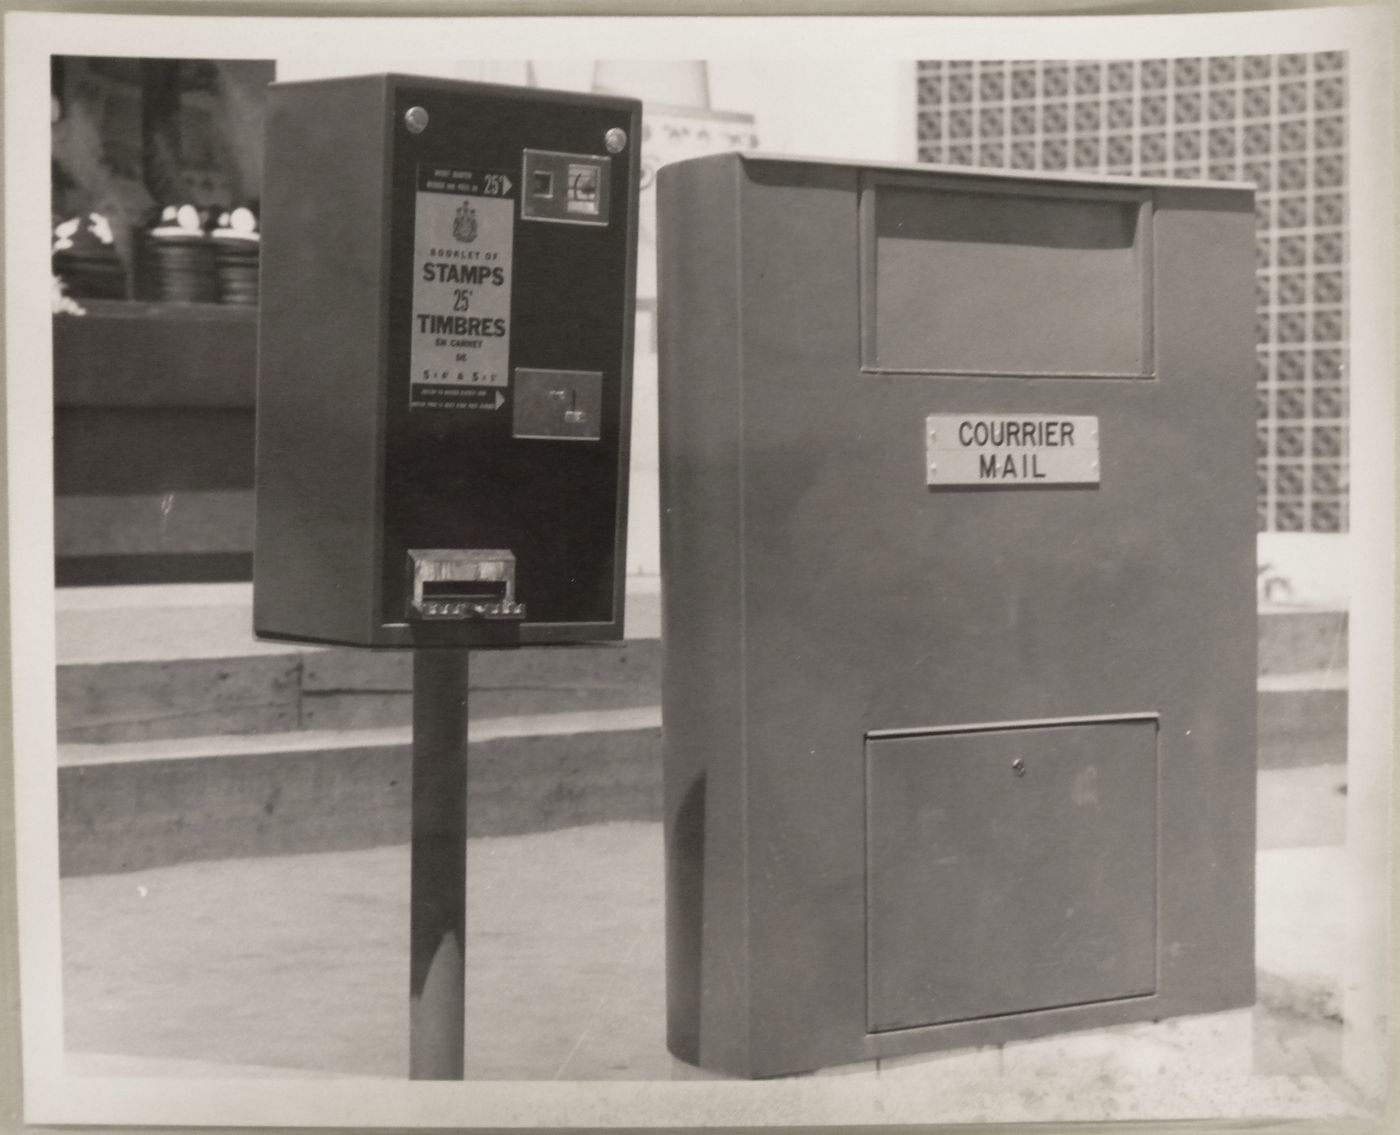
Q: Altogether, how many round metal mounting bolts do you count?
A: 2